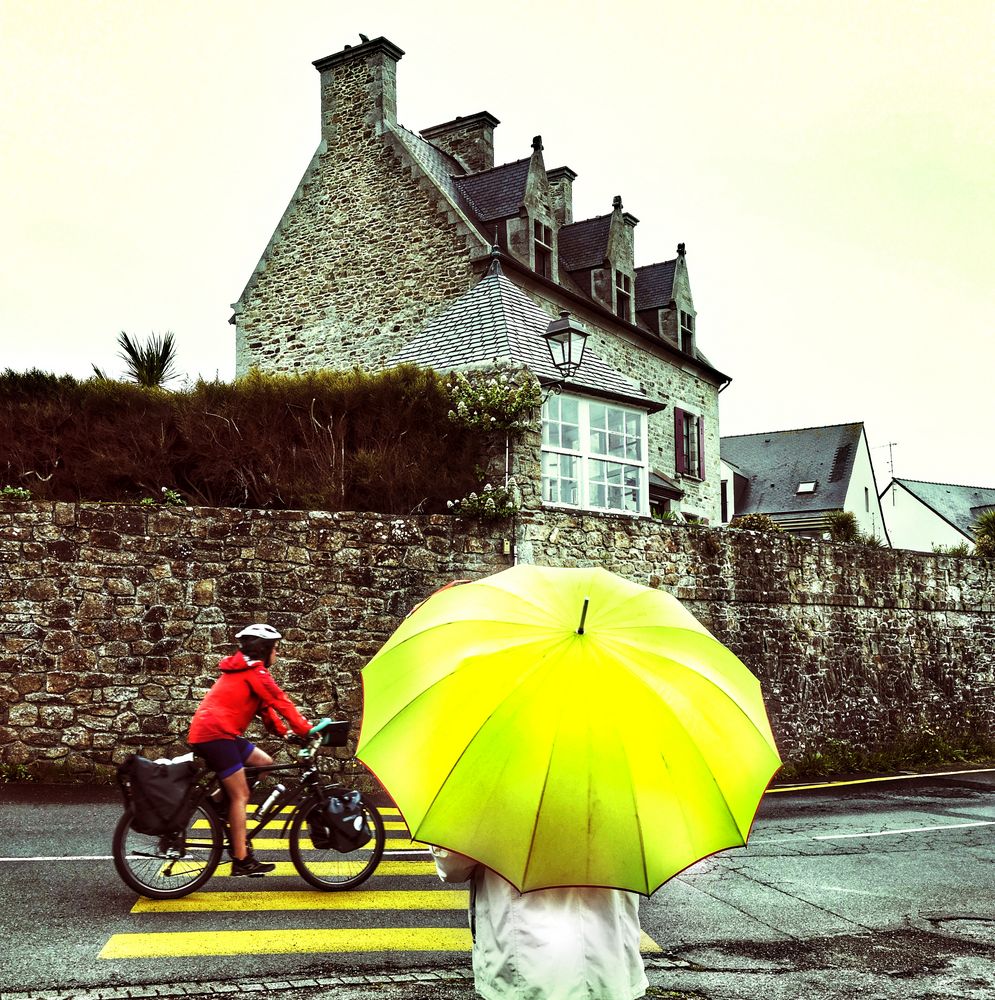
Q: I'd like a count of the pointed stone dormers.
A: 3